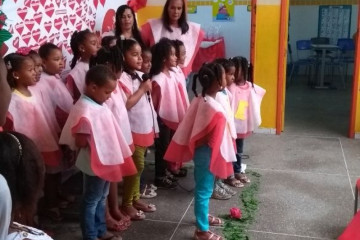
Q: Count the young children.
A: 14